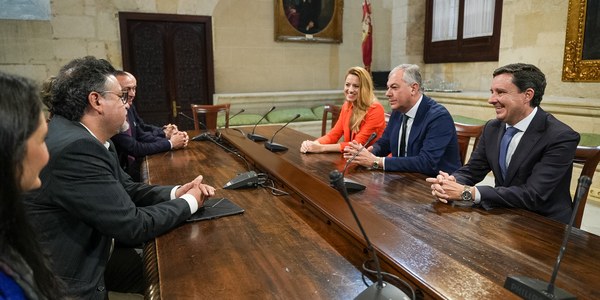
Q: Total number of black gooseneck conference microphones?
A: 8